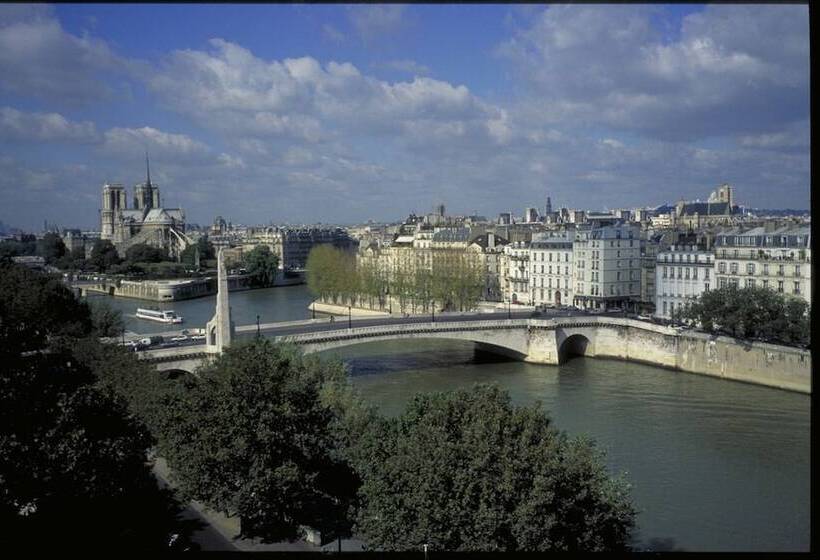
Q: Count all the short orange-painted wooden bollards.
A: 0